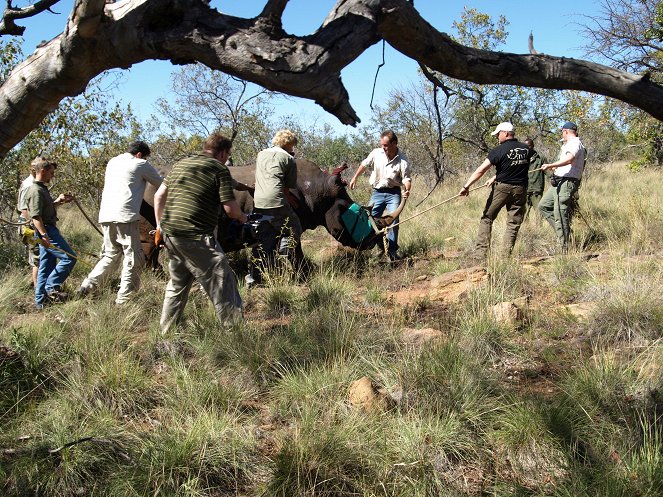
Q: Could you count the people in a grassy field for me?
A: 9